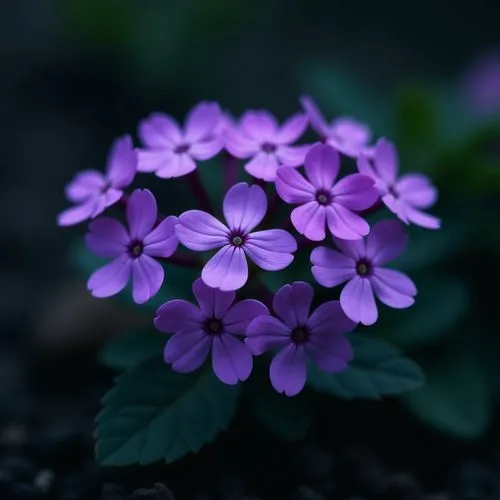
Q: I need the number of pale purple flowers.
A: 11